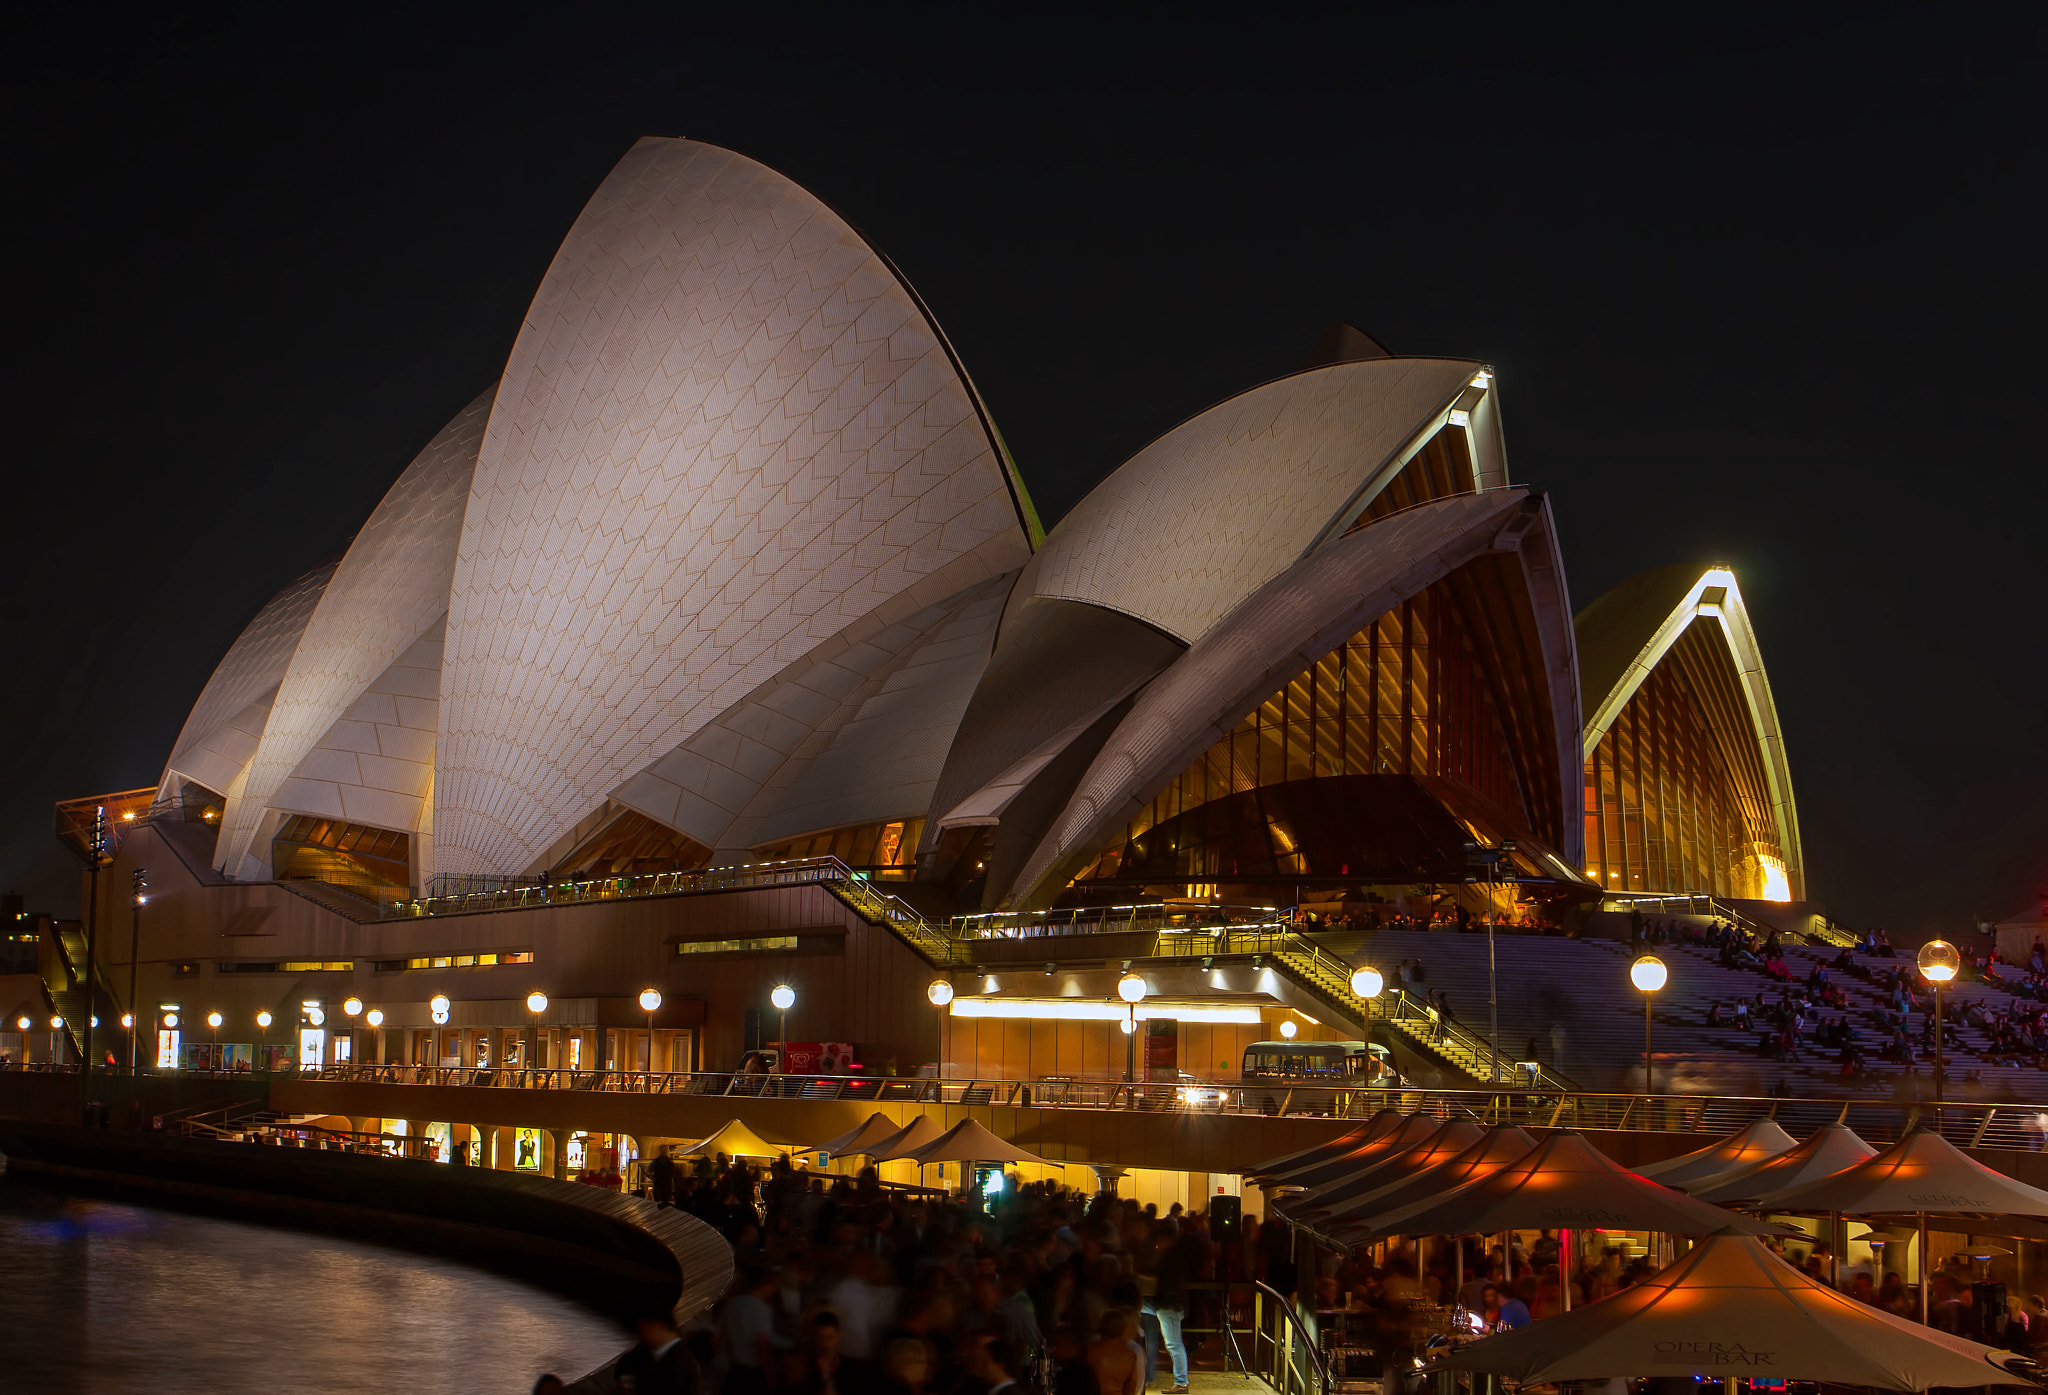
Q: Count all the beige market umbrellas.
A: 13